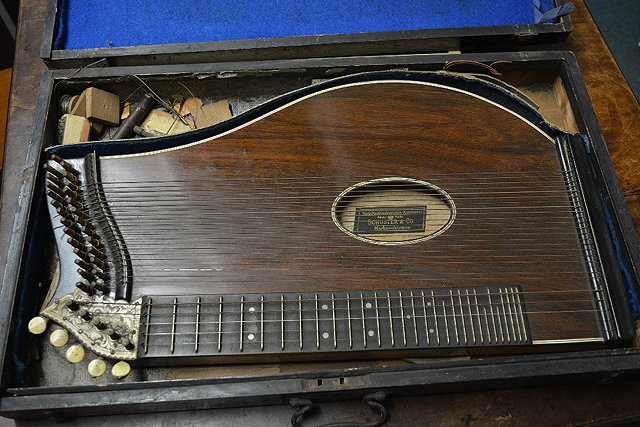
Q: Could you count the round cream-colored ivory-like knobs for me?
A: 5